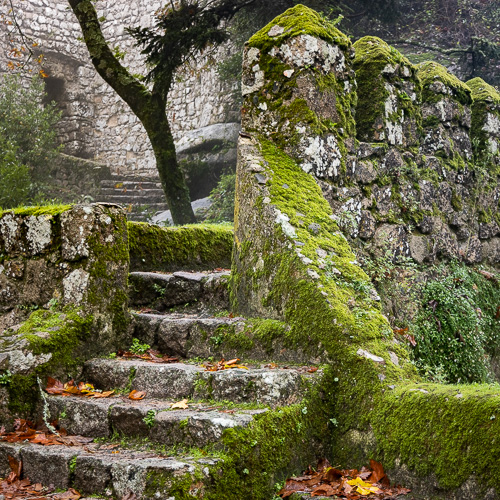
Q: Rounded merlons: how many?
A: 4